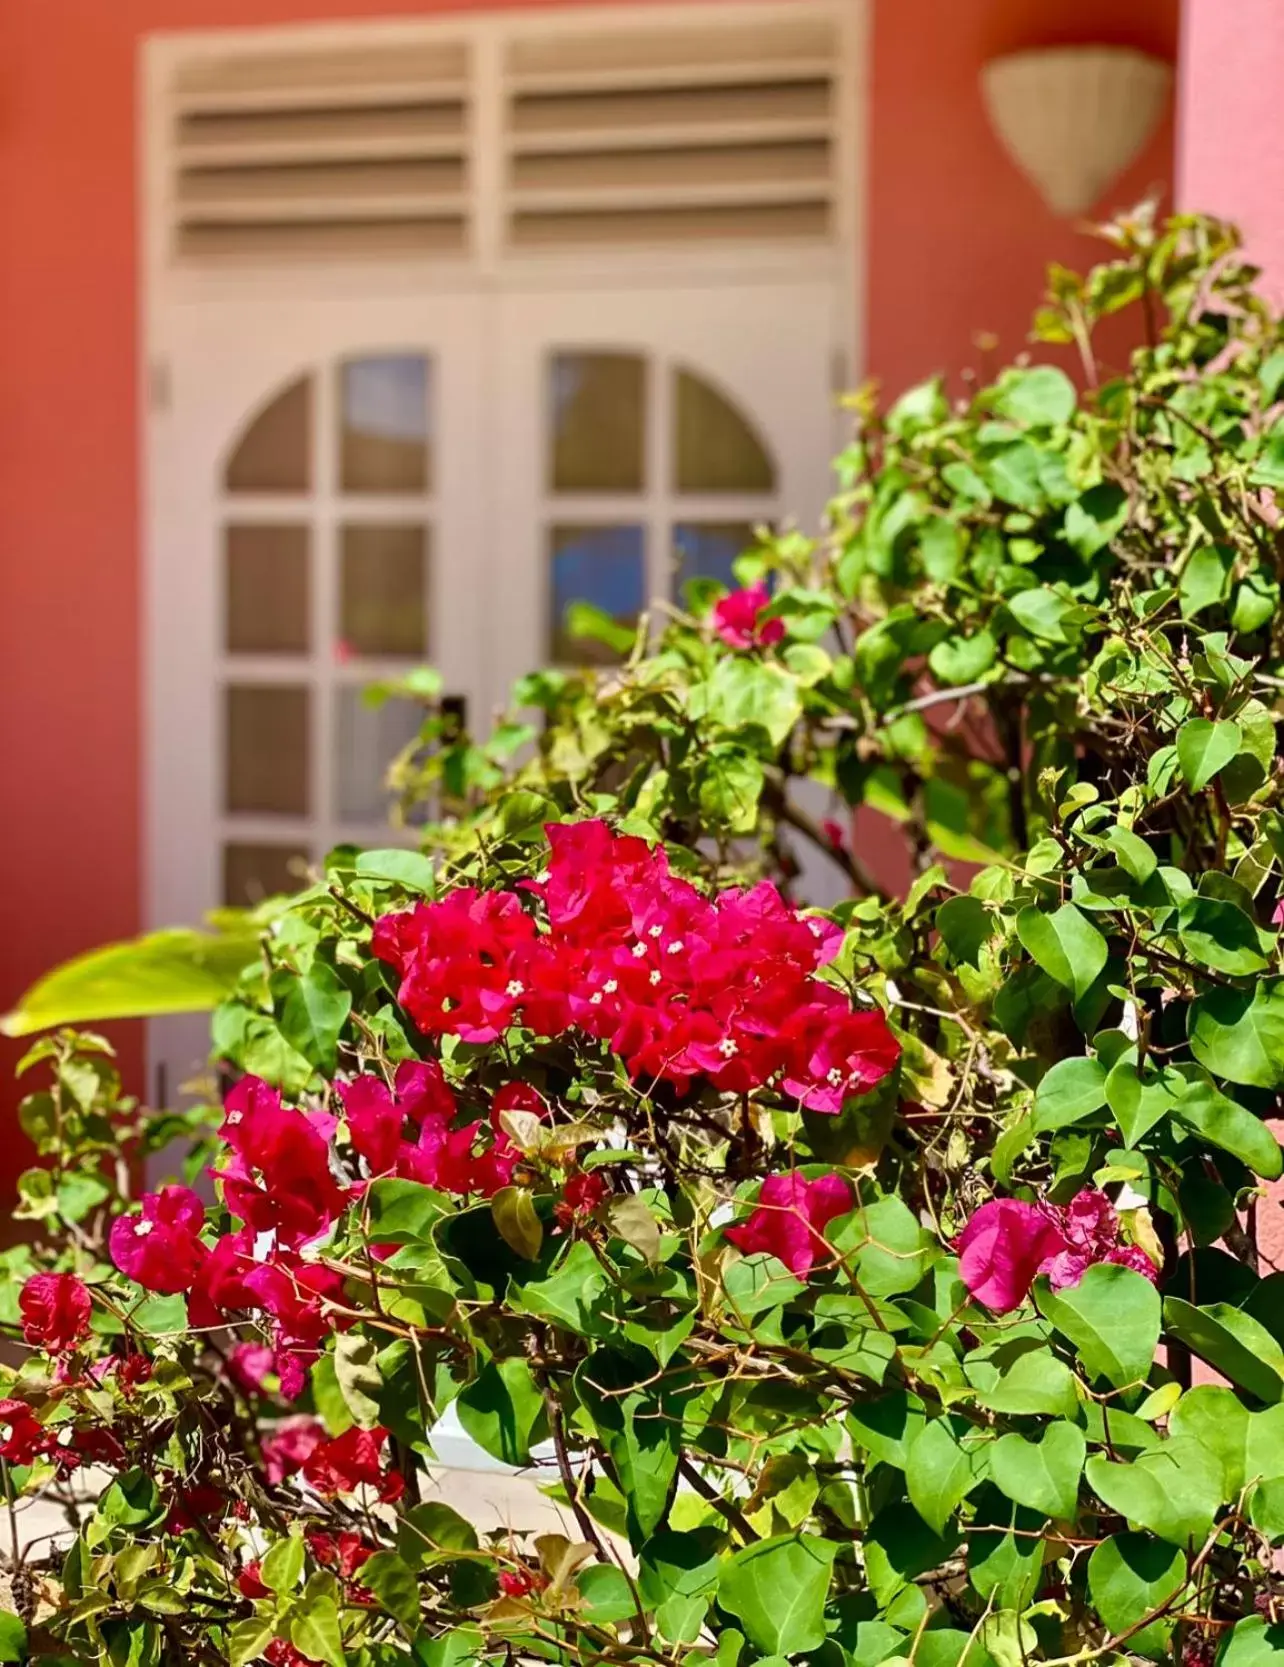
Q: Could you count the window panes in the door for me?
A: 11